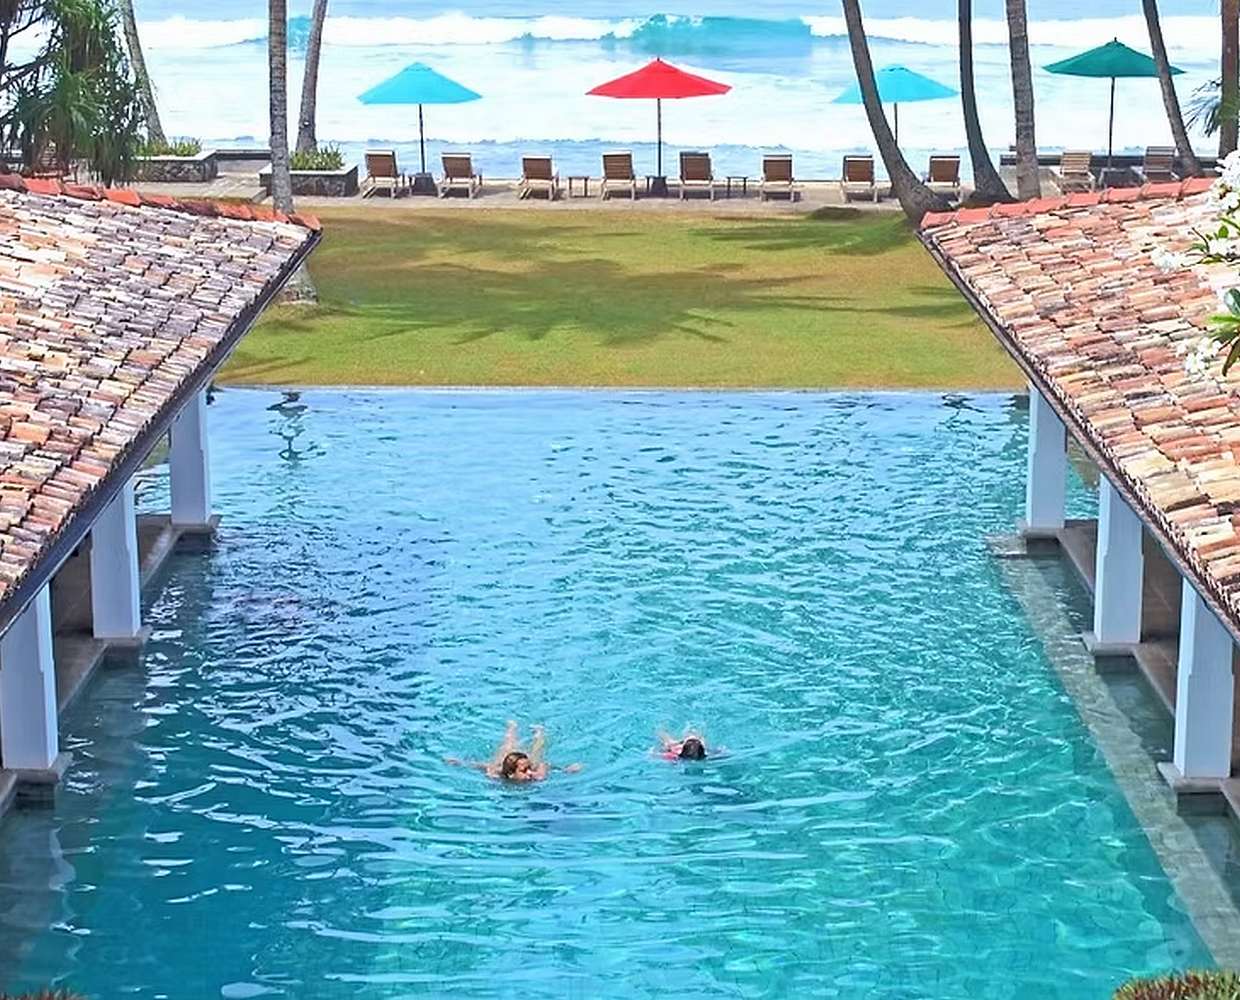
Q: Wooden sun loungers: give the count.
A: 10